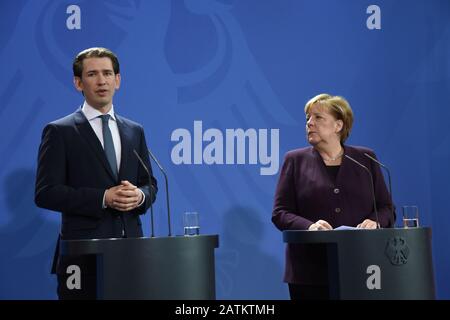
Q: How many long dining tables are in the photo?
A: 0